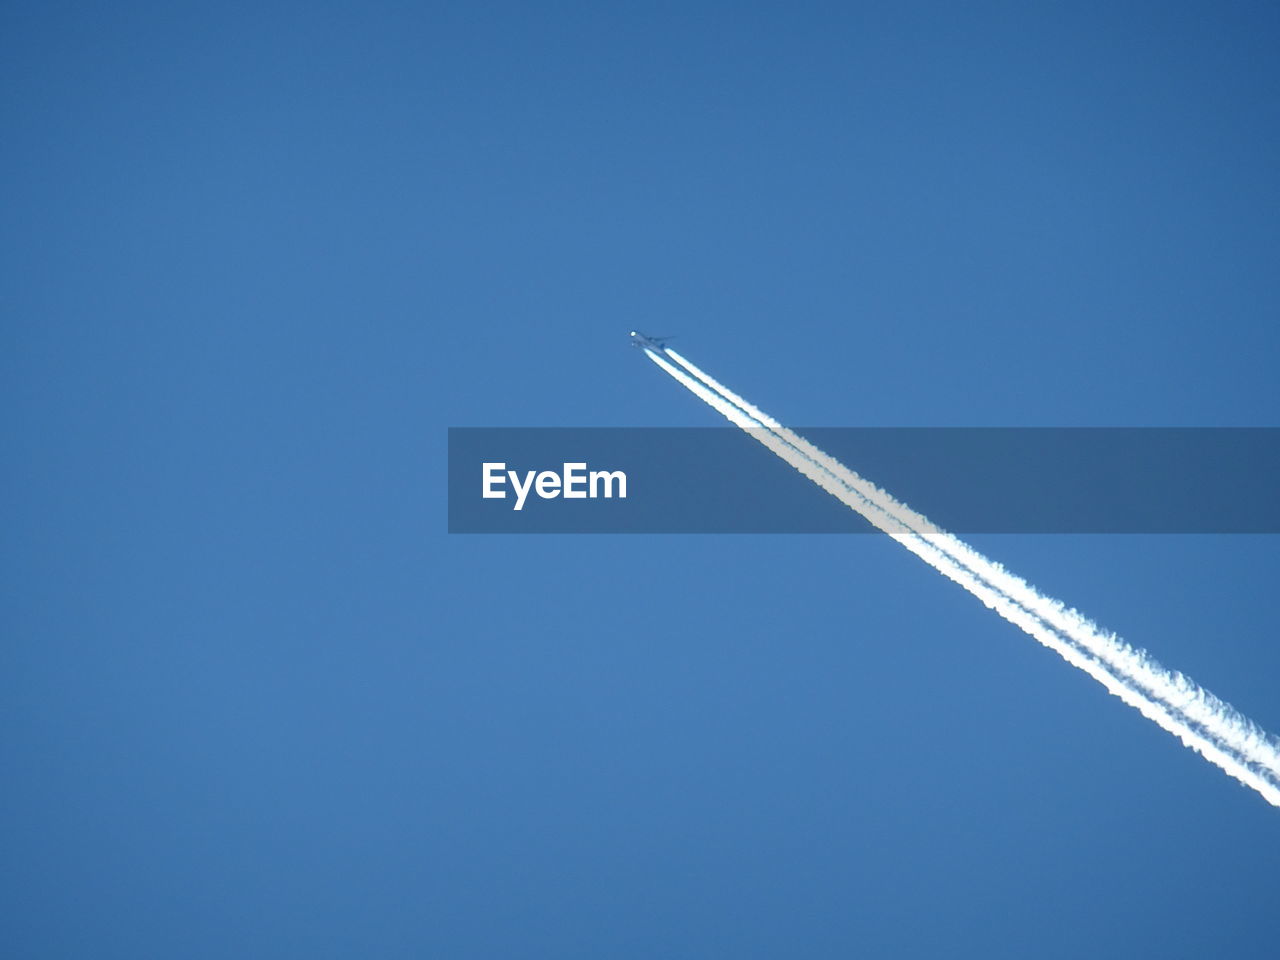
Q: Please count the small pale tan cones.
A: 0